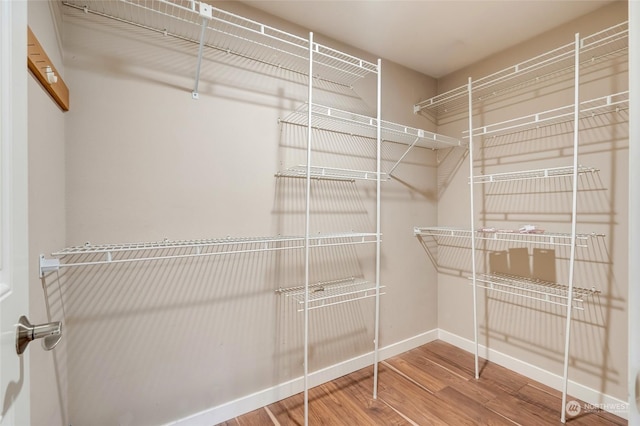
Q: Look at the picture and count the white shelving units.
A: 2